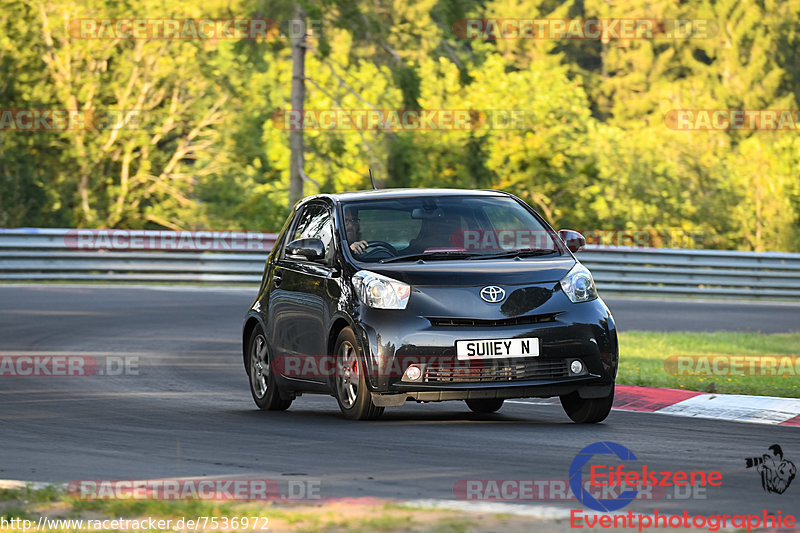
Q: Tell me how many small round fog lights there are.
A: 2